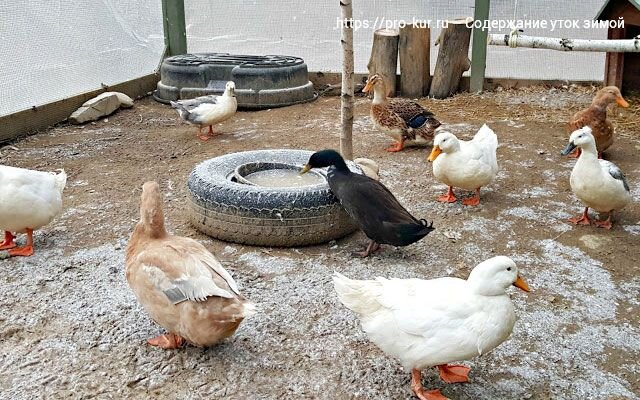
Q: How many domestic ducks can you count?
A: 9